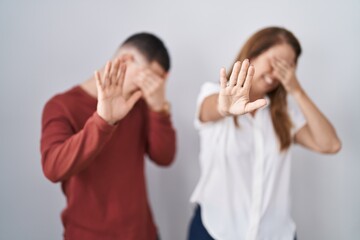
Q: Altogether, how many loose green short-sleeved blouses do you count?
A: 0